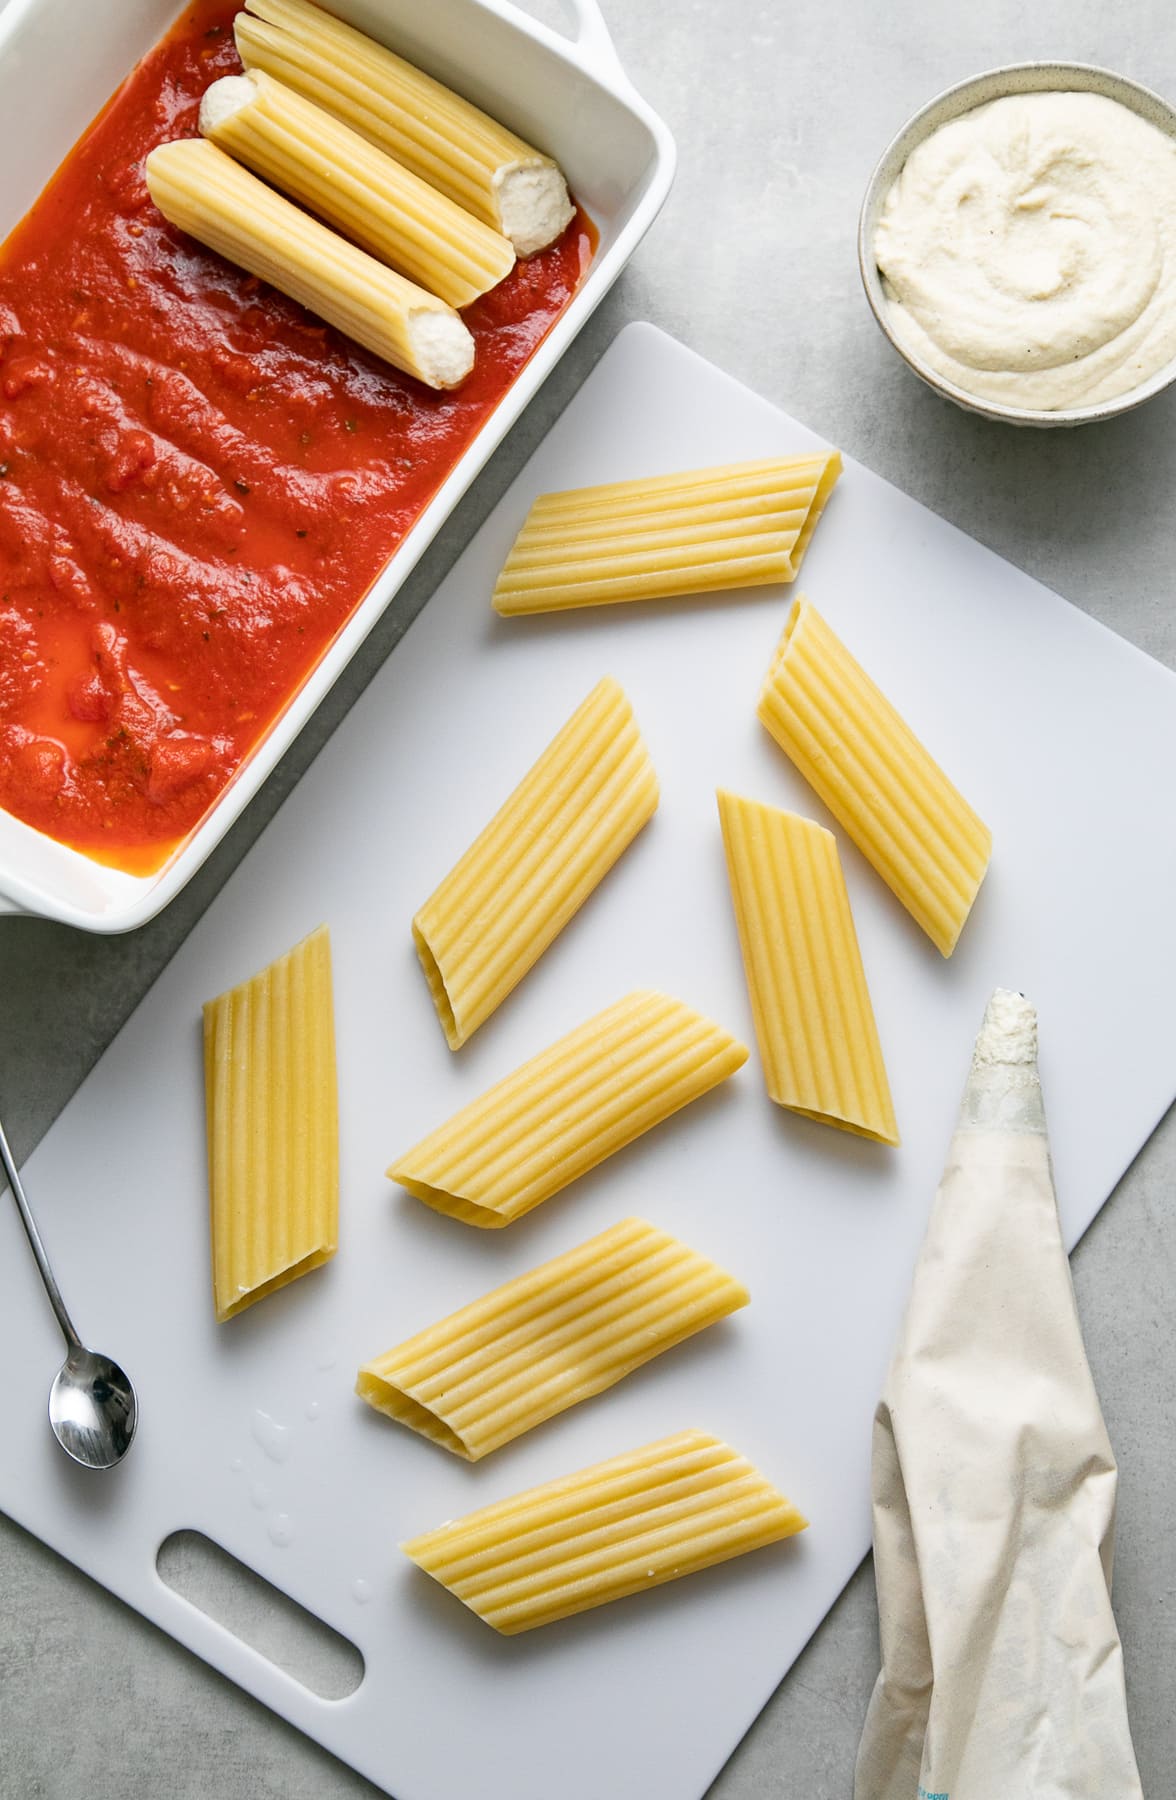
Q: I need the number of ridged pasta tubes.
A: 11